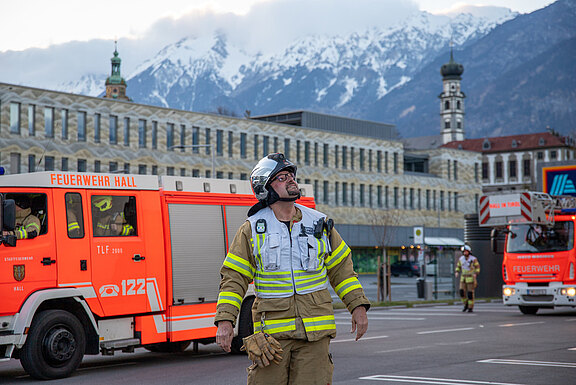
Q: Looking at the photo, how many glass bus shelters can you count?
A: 1